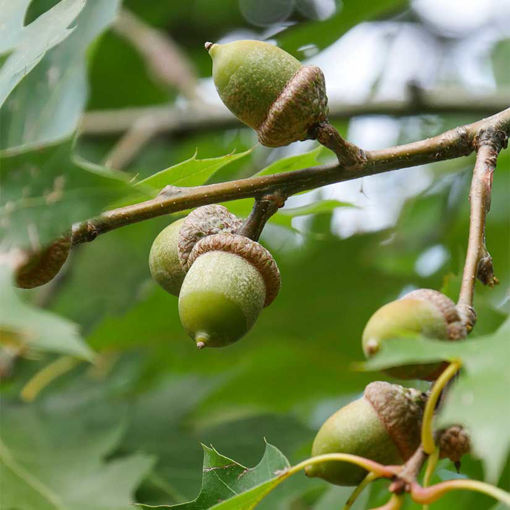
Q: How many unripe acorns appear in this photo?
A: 5